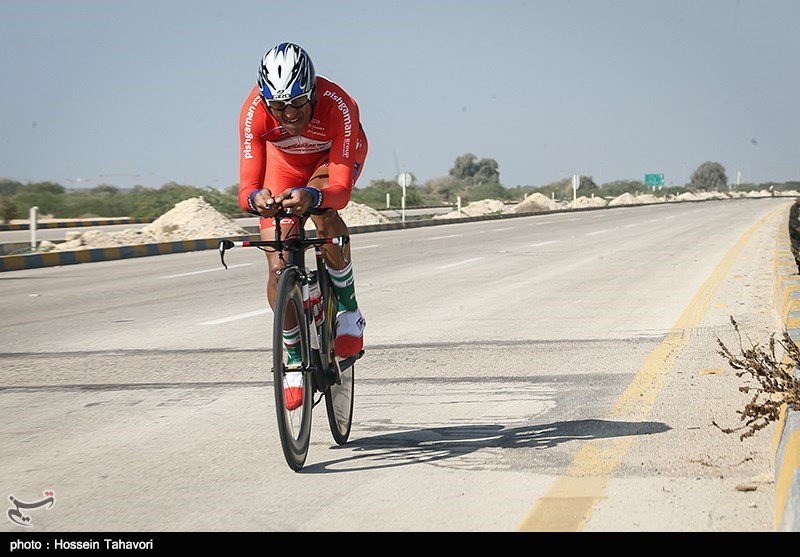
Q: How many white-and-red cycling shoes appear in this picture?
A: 2